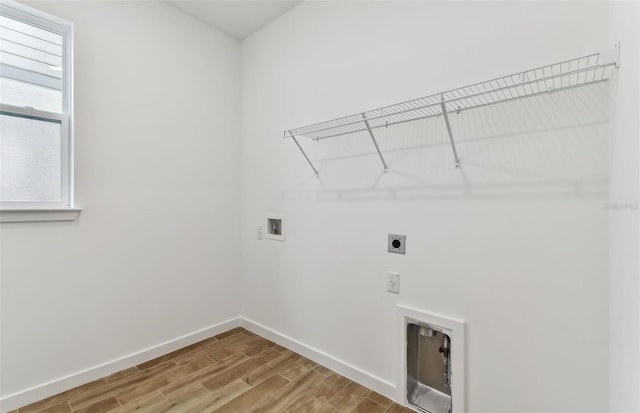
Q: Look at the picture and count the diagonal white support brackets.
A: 3